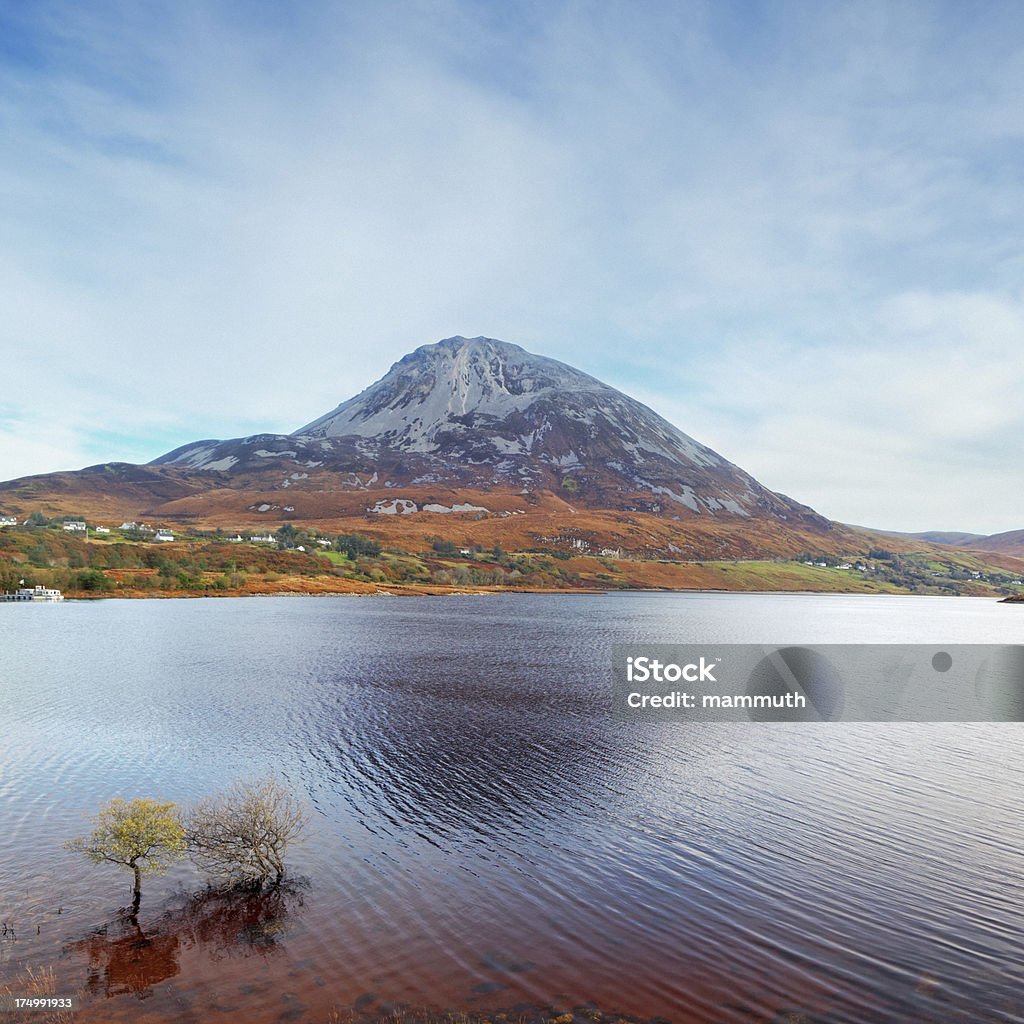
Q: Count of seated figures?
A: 0